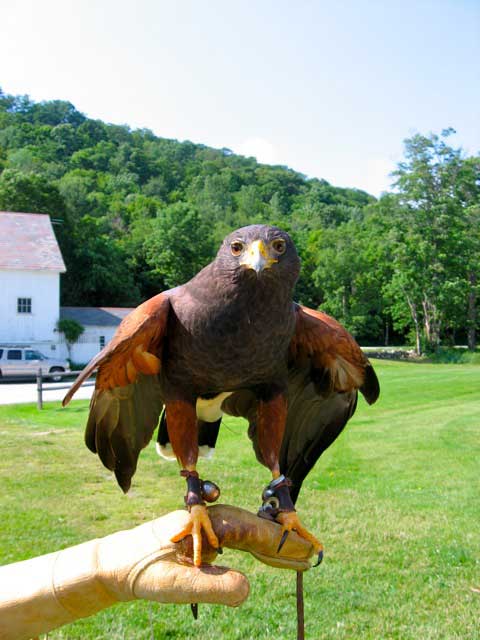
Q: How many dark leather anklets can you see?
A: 2